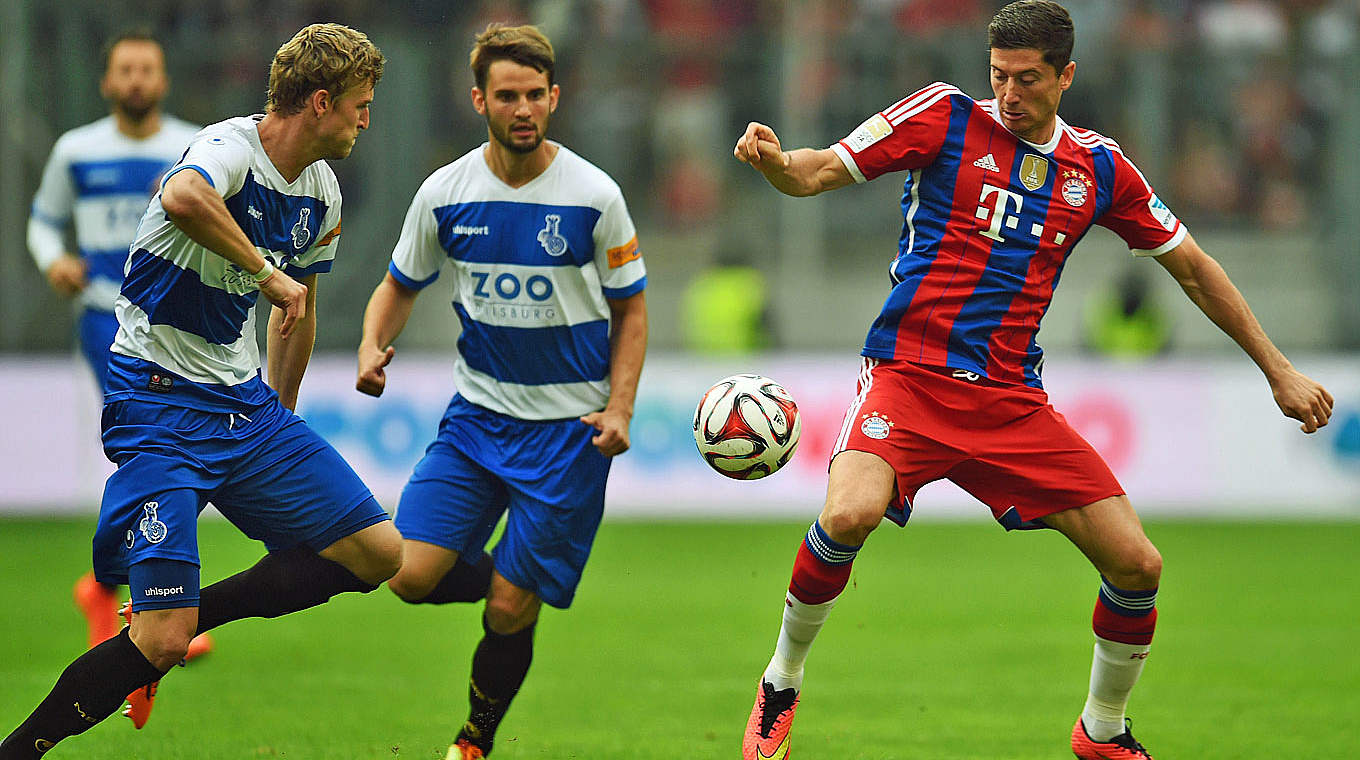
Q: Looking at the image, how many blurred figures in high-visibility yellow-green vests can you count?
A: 2